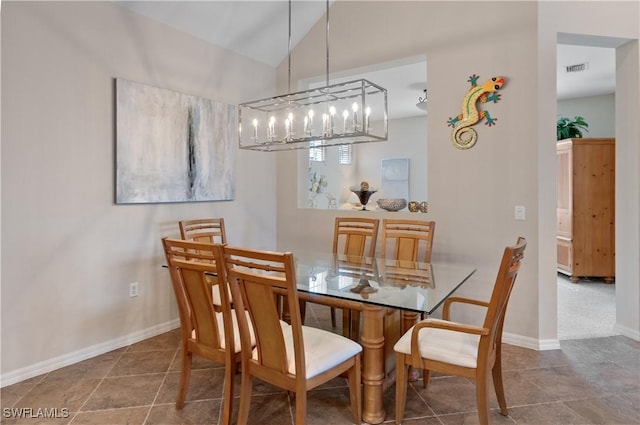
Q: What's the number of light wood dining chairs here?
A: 6